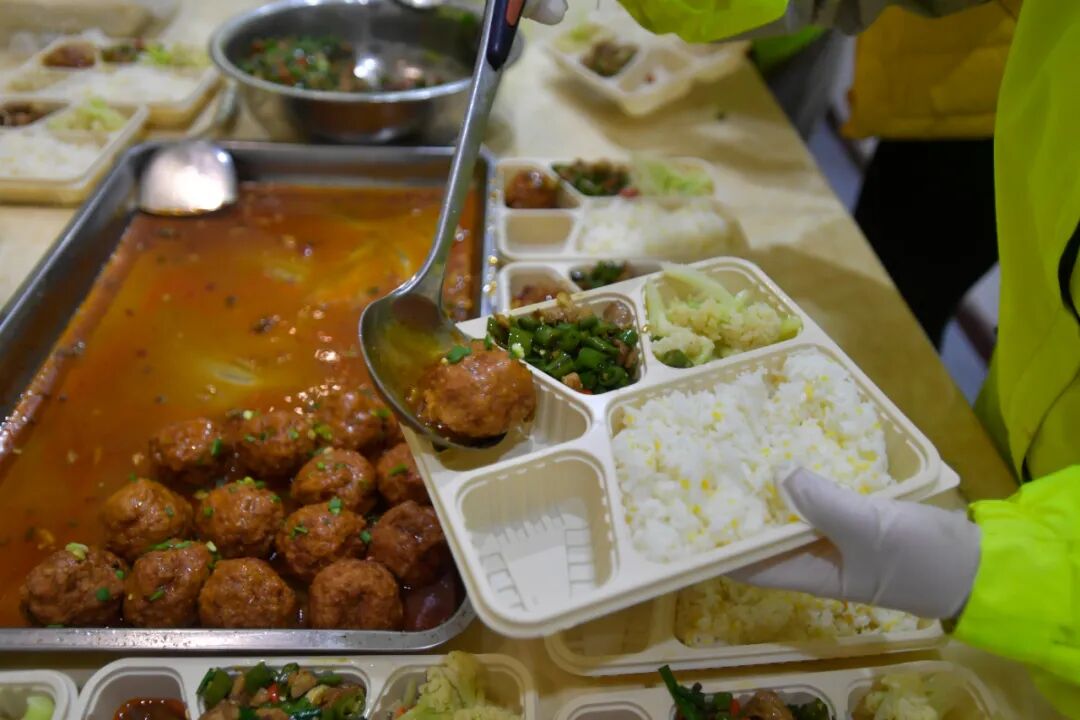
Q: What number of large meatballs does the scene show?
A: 14